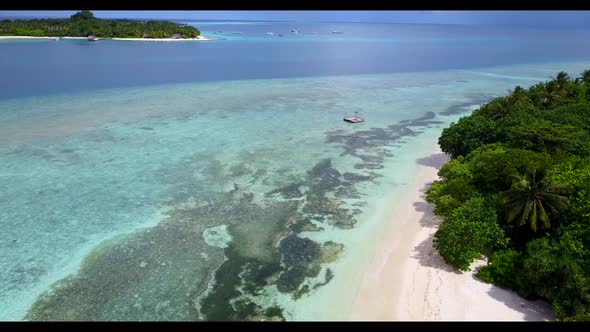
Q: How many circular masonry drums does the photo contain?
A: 0